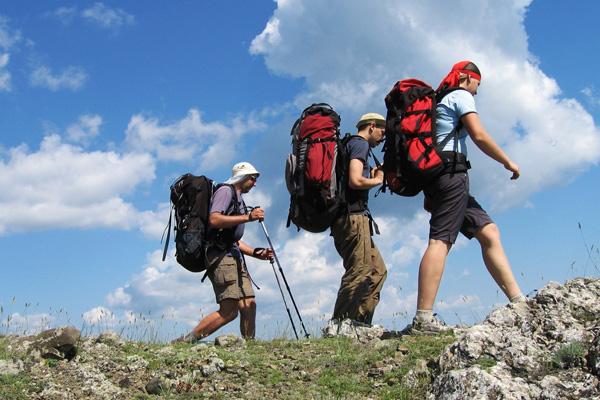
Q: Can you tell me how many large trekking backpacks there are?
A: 3